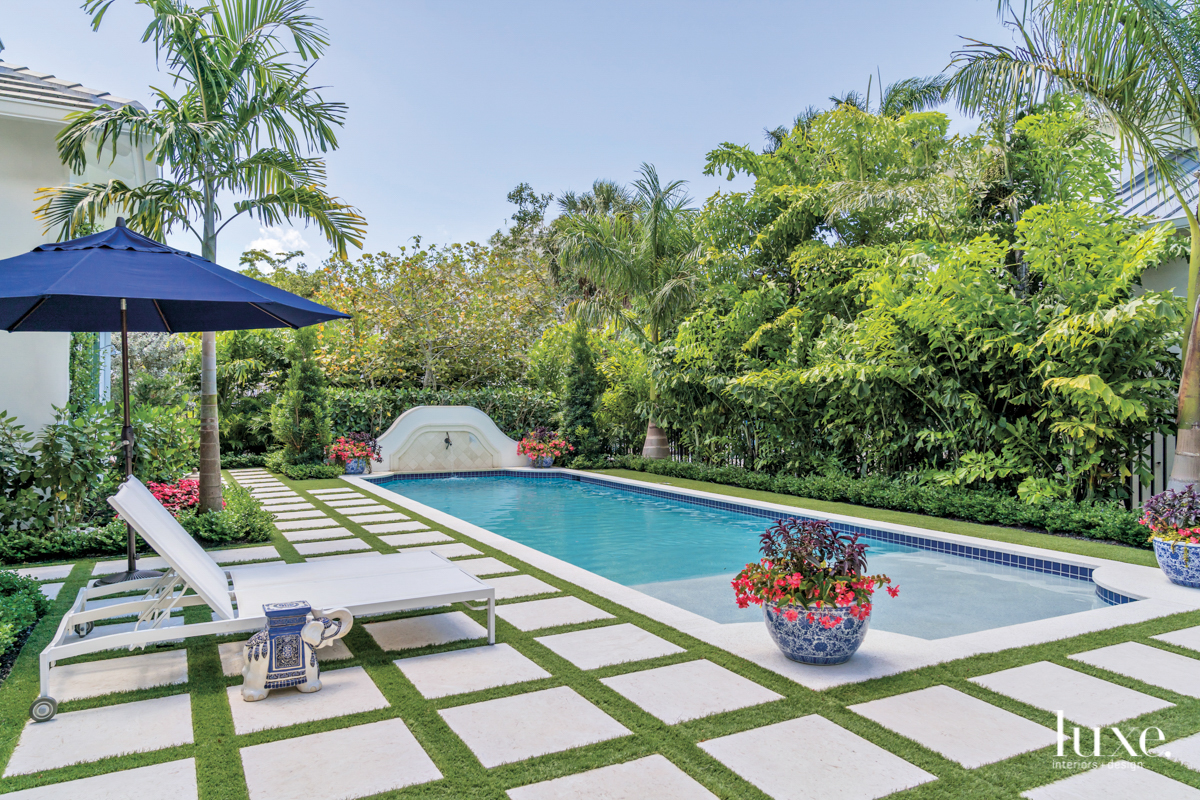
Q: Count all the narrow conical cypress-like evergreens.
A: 2